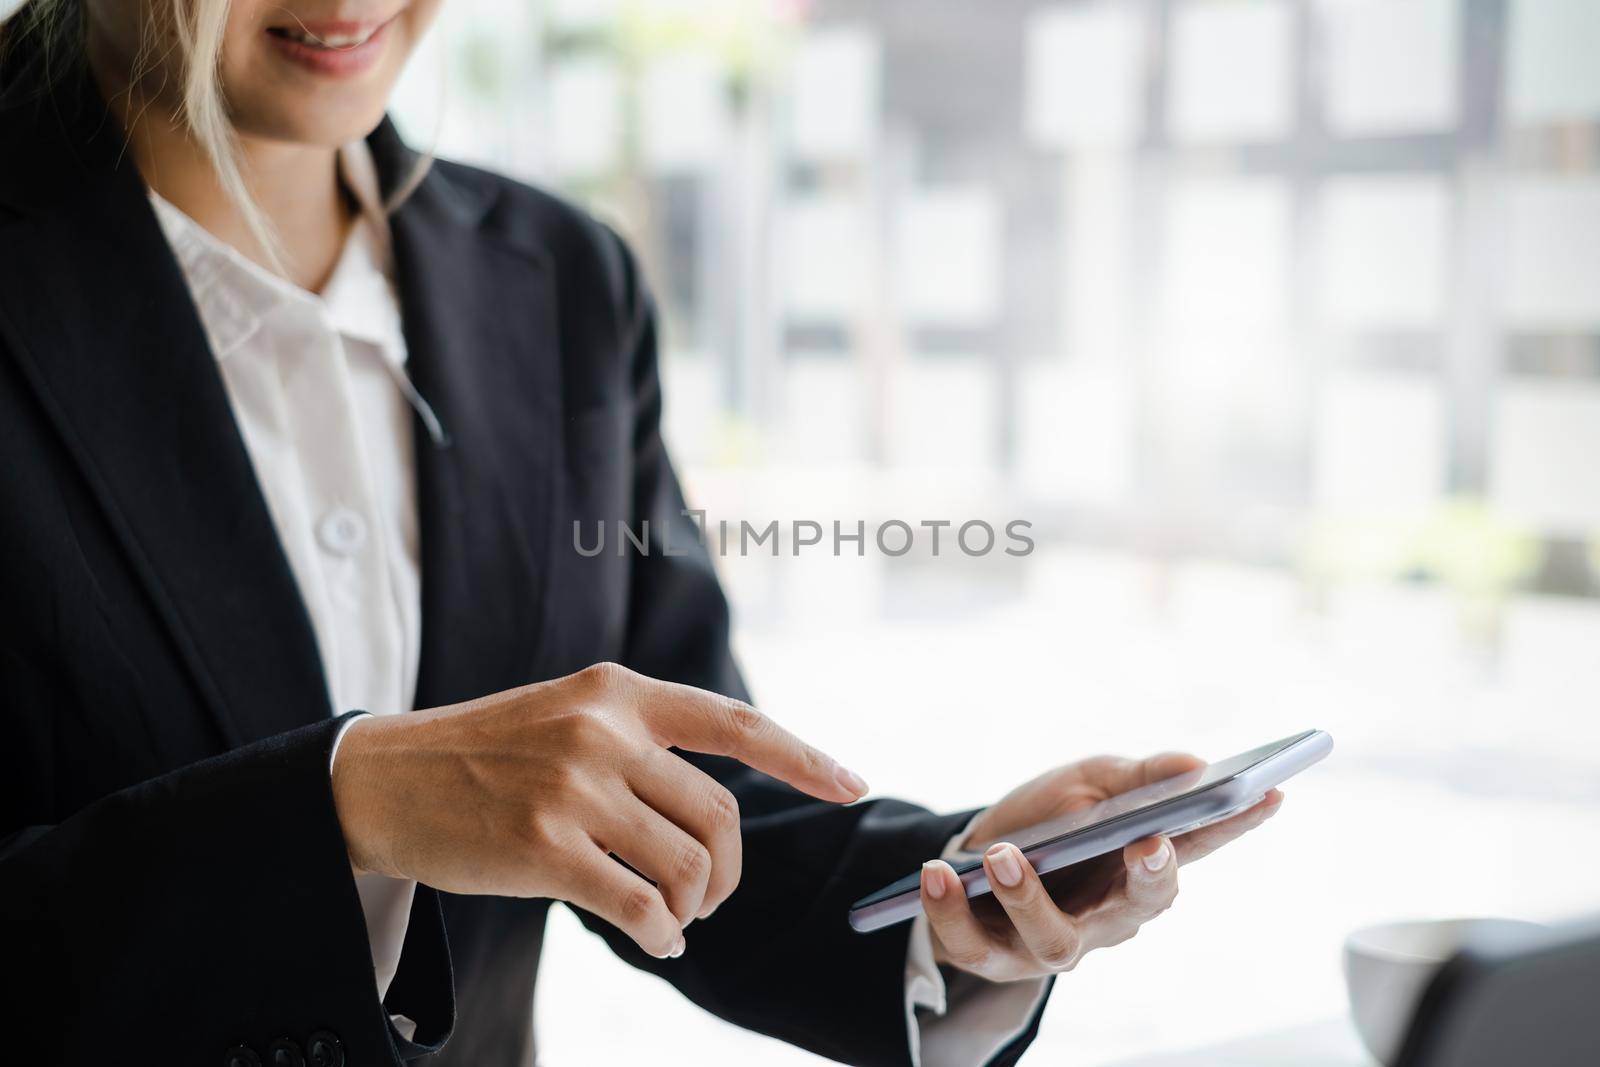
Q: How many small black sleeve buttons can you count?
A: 3